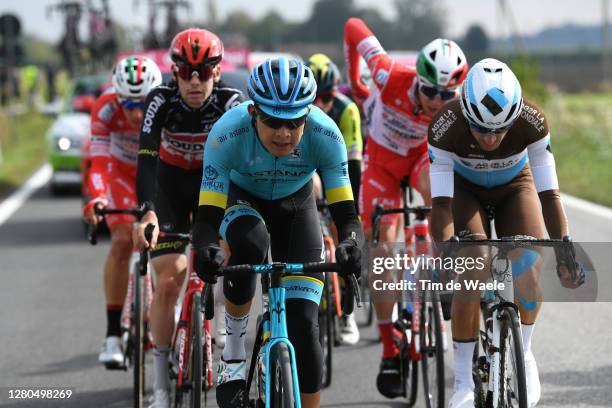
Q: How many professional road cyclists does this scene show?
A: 6